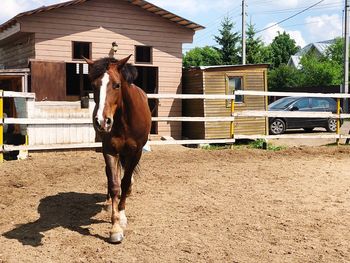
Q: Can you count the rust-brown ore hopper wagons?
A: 0